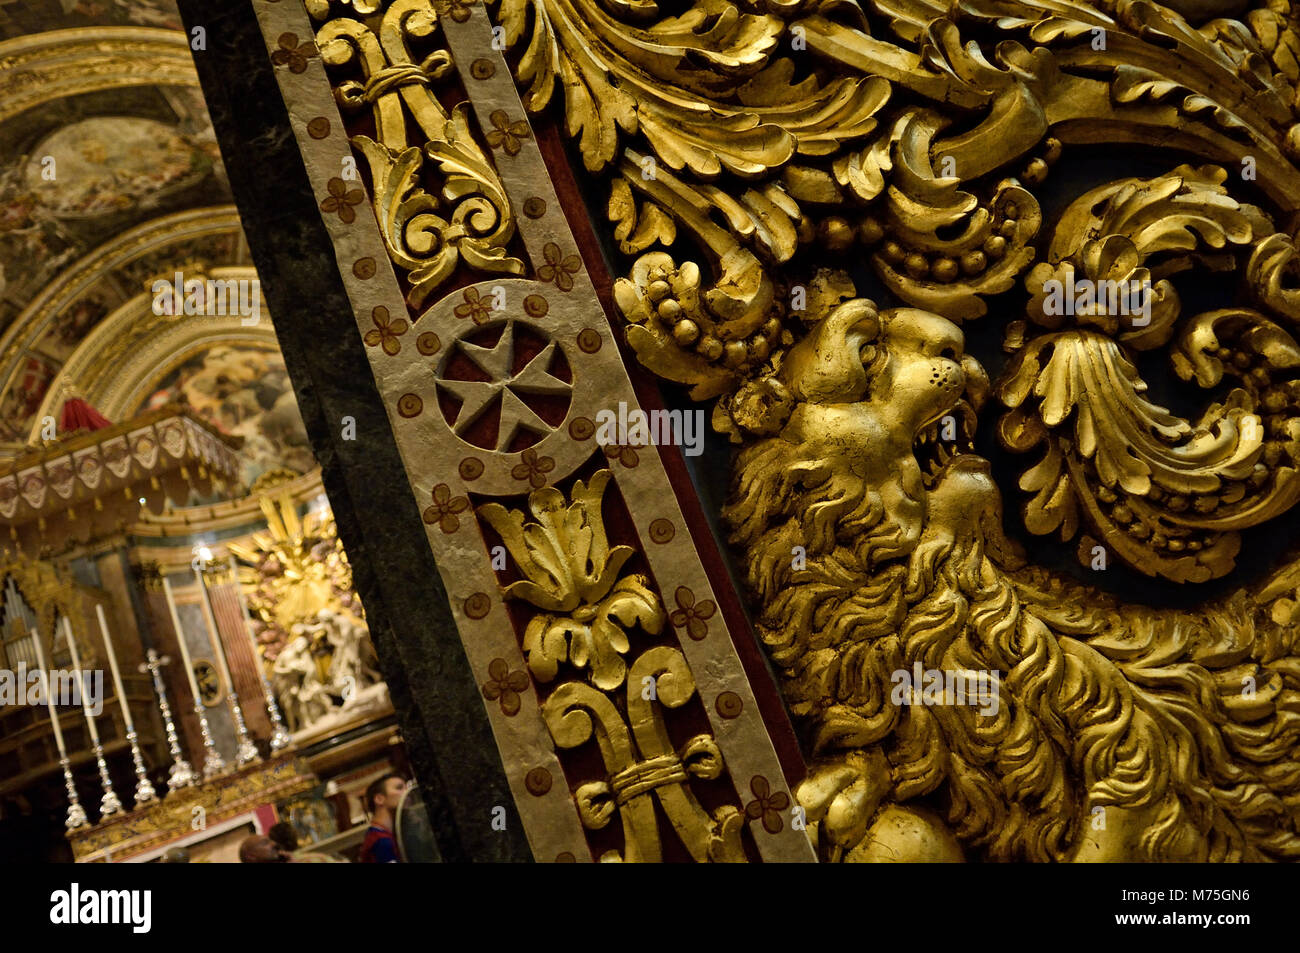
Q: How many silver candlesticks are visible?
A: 6